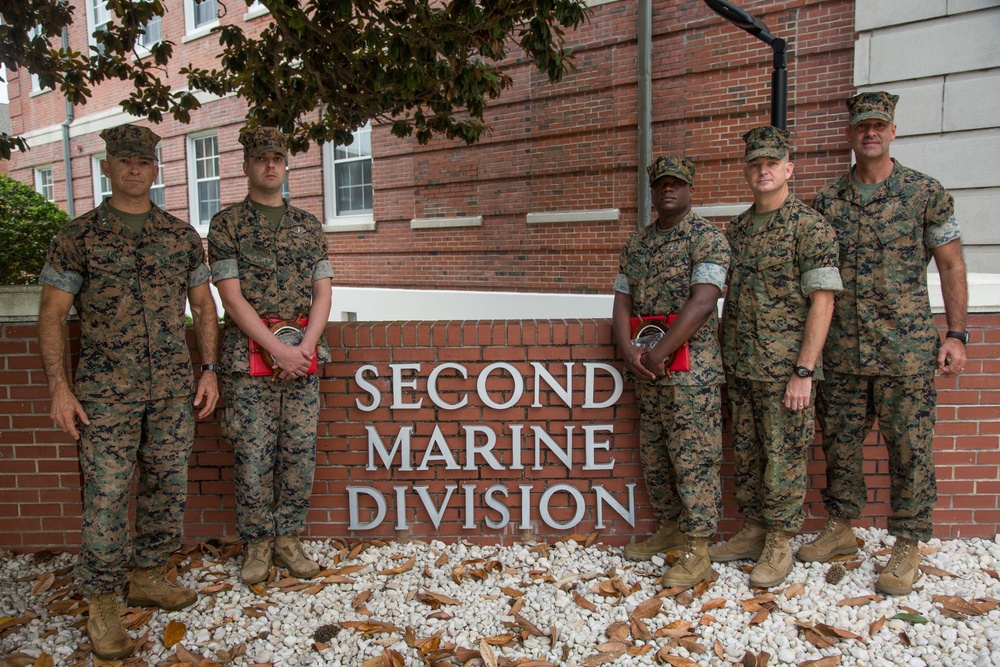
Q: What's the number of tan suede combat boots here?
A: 10